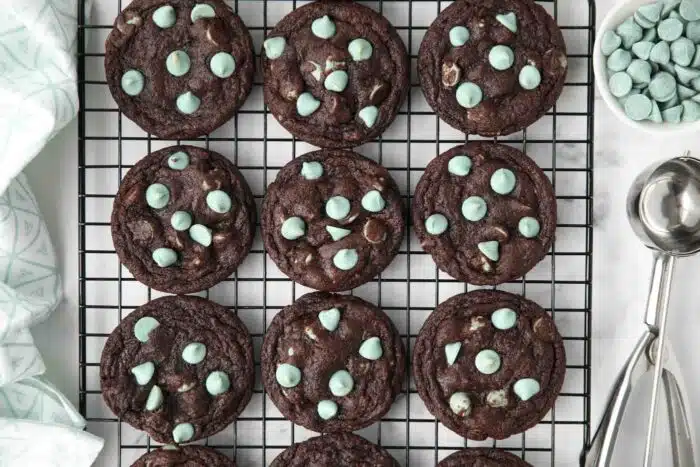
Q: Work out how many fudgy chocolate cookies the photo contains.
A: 12